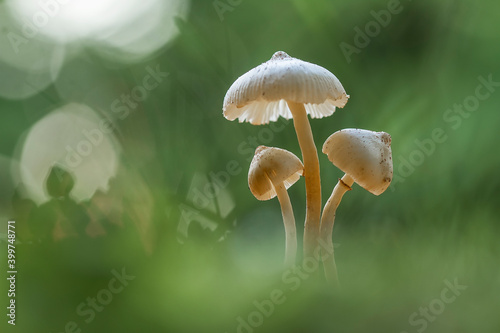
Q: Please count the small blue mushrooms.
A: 0